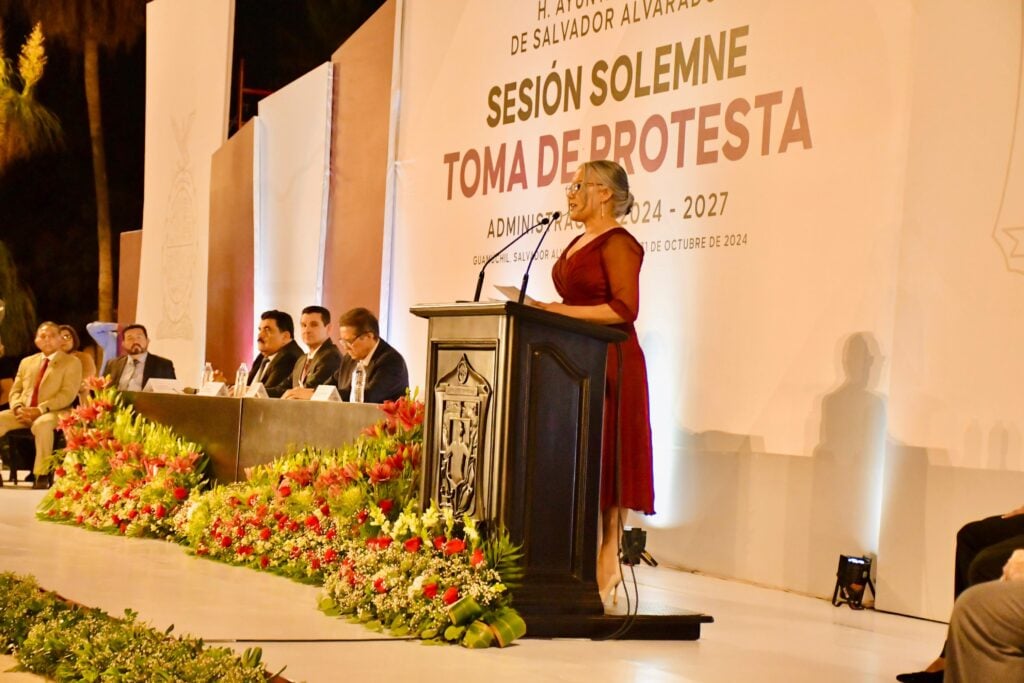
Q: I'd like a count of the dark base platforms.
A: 1